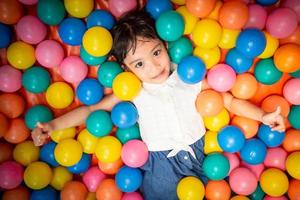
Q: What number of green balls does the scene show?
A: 14